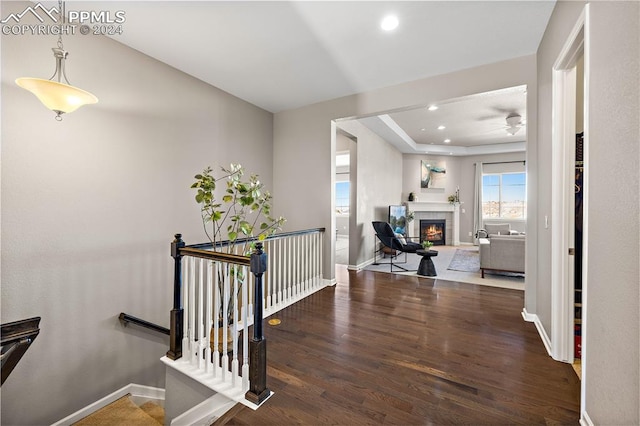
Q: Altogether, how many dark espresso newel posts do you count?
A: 2